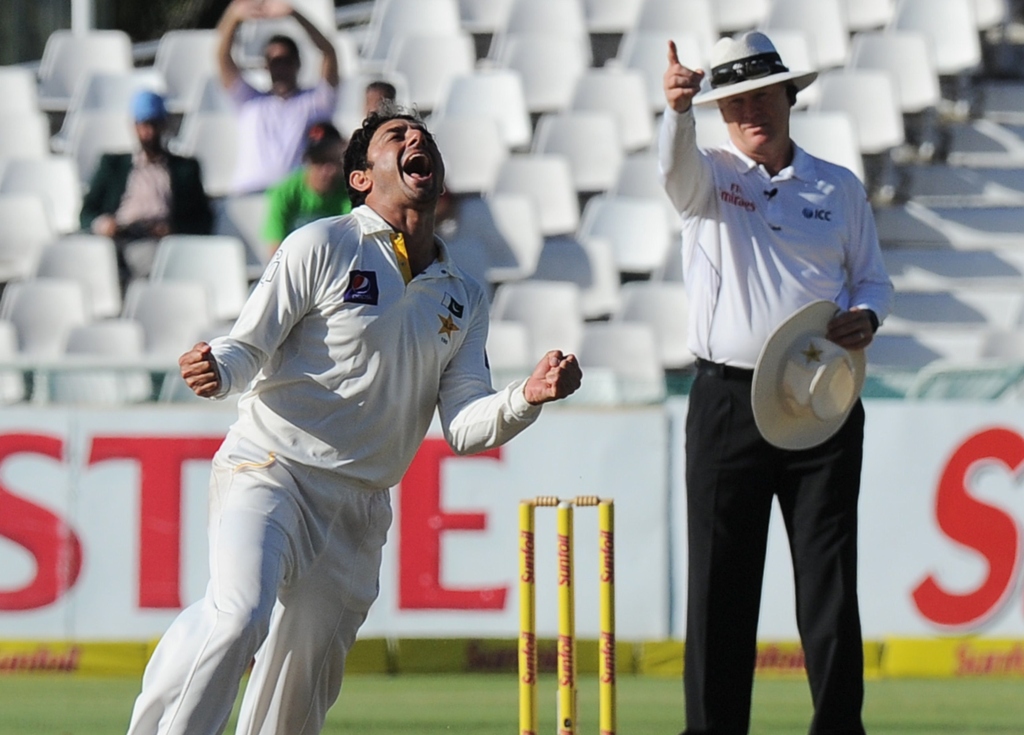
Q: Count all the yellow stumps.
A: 3